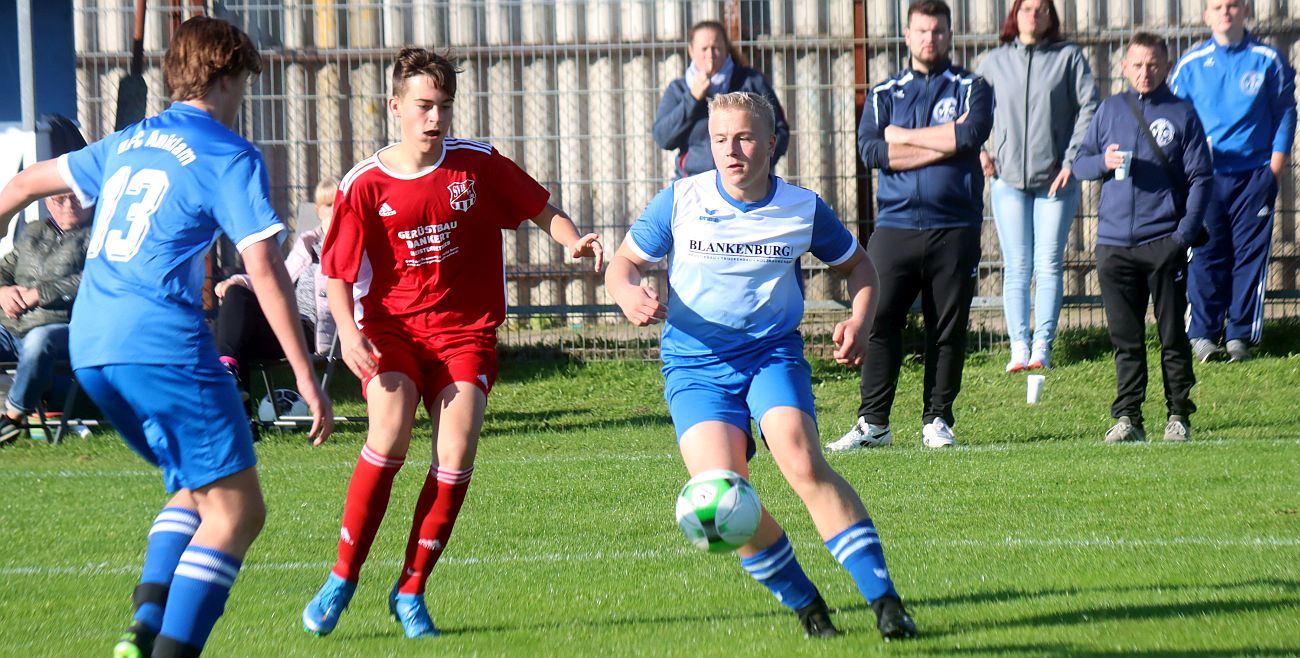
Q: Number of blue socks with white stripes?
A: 4